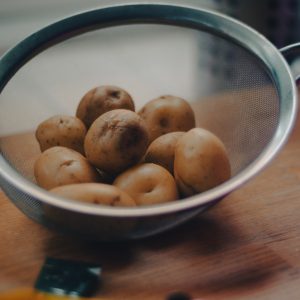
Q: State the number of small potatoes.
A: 9